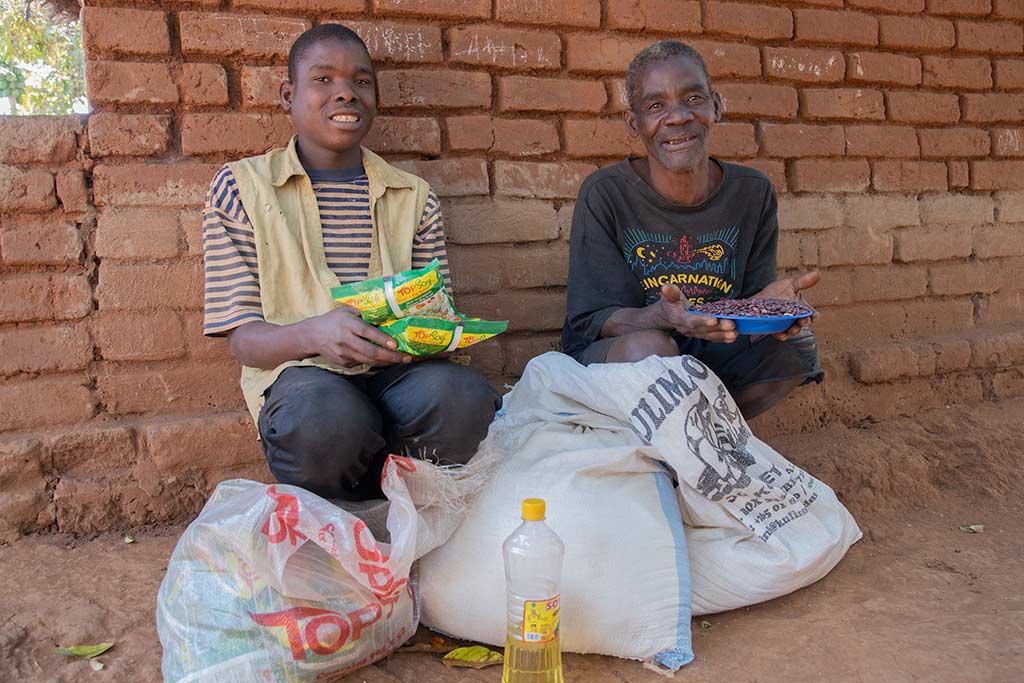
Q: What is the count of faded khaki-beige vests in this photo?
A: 1